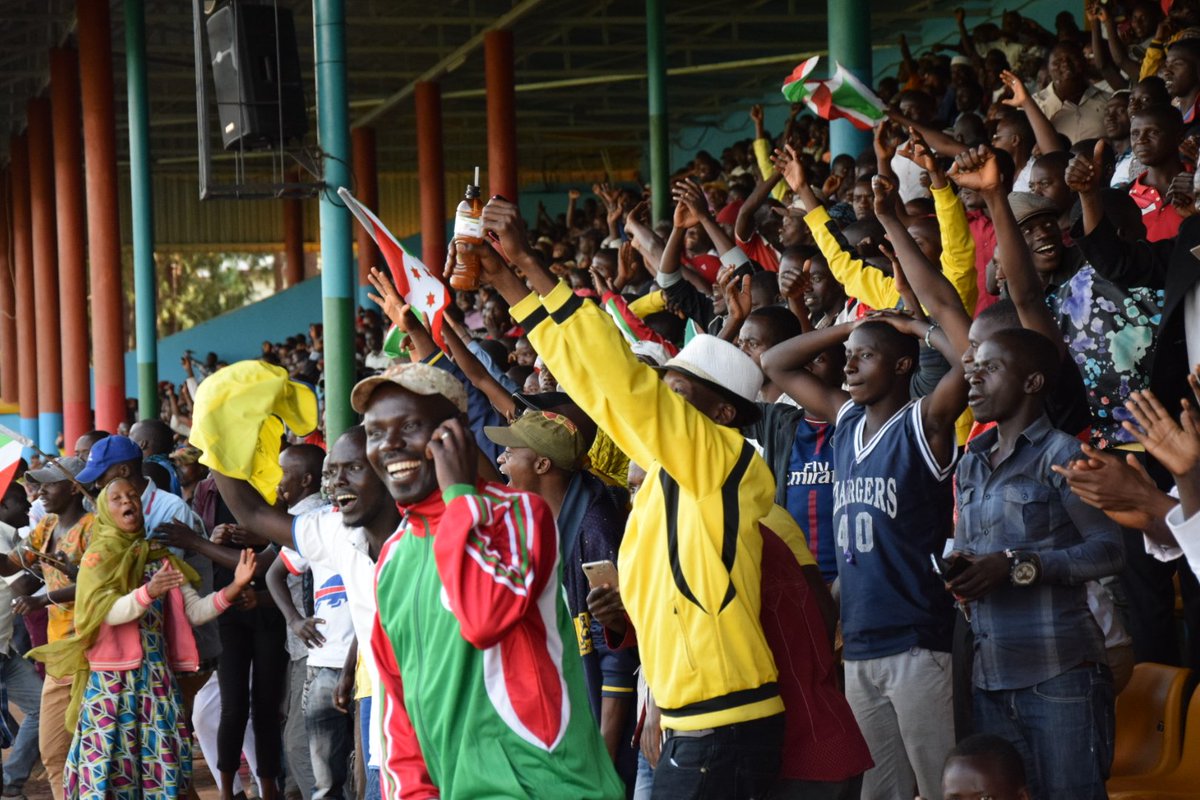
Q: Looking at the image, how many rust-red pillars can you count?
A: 9